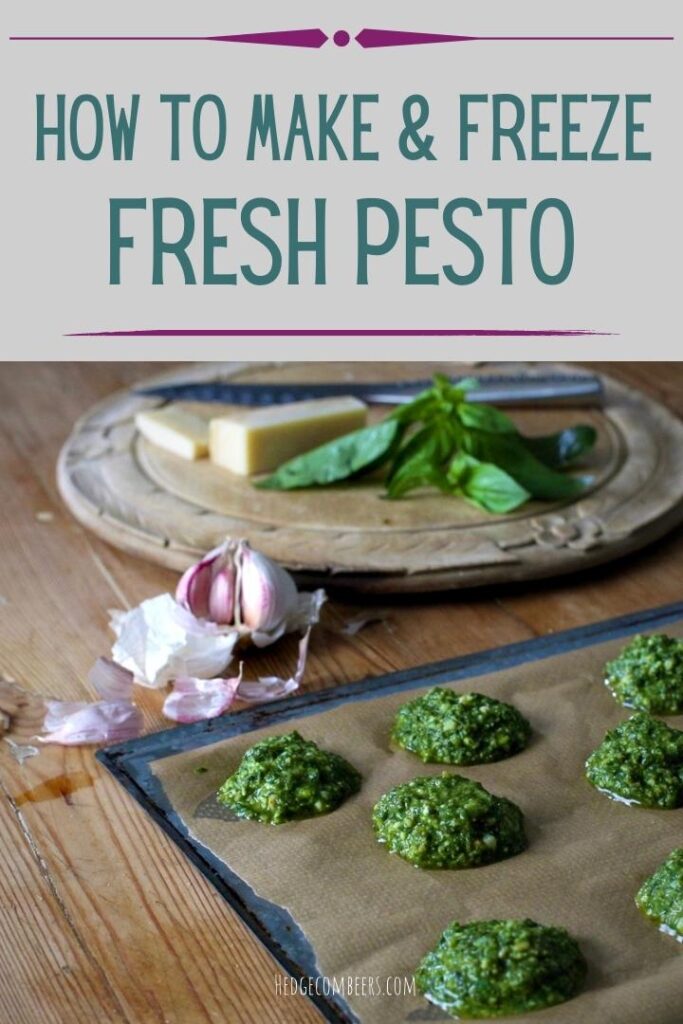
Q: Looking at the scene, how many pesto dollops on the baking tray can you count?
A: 7